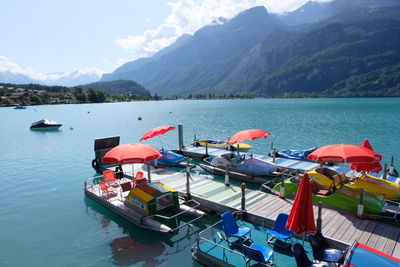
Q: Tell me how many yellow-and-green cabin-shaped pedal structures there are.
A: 1